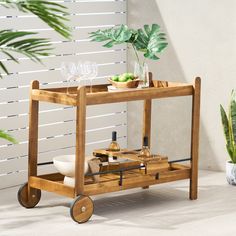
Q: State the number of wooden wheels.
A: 2